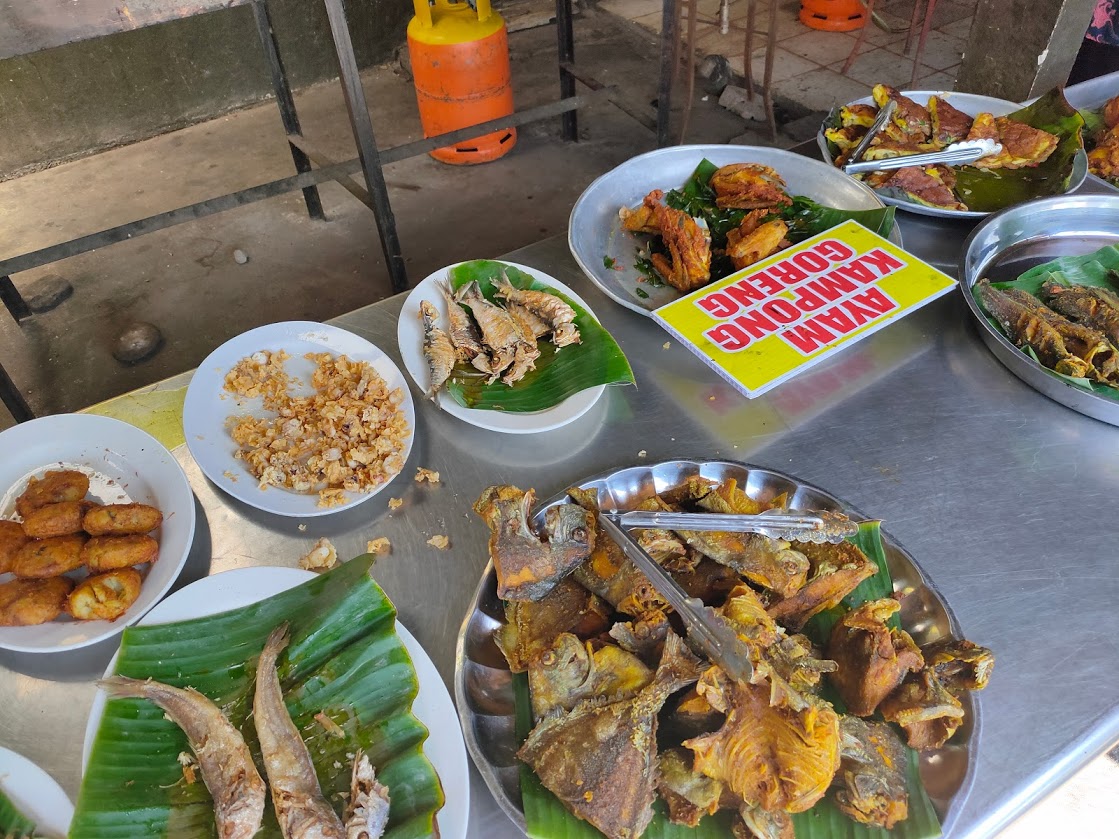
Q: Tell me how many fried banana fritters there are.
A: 8